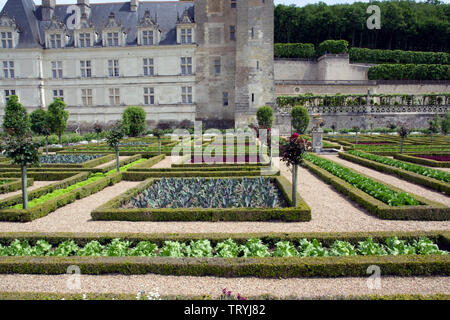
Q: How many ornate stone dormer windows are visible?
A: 6